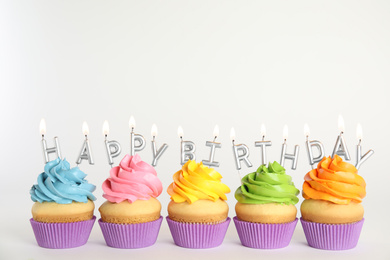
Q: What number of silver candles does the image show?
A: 13